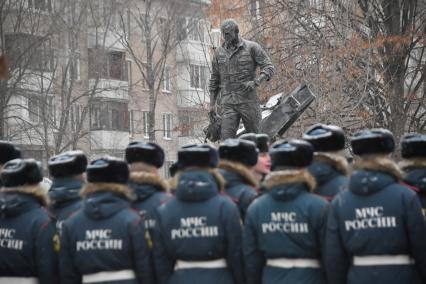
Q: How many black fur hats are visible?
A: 12